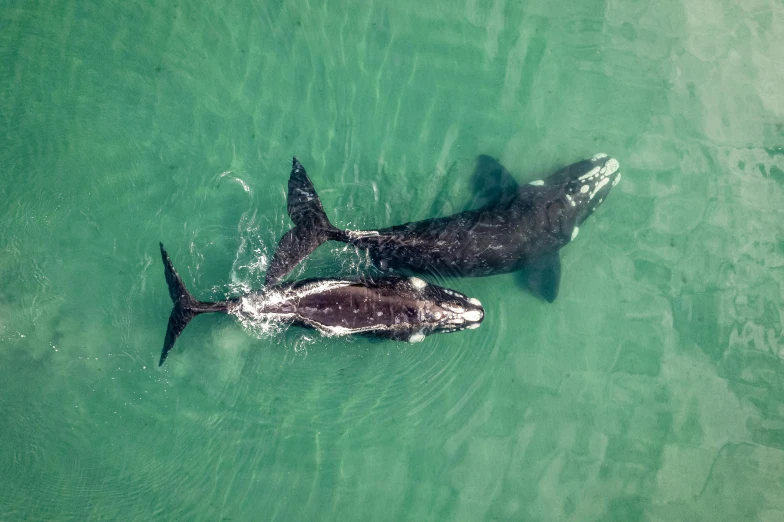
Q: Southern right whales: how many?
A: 2